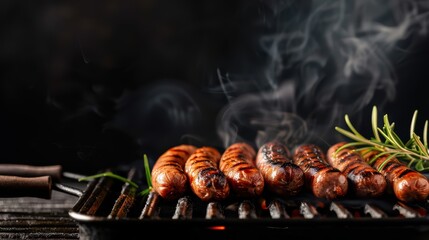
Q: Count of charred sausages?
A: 7